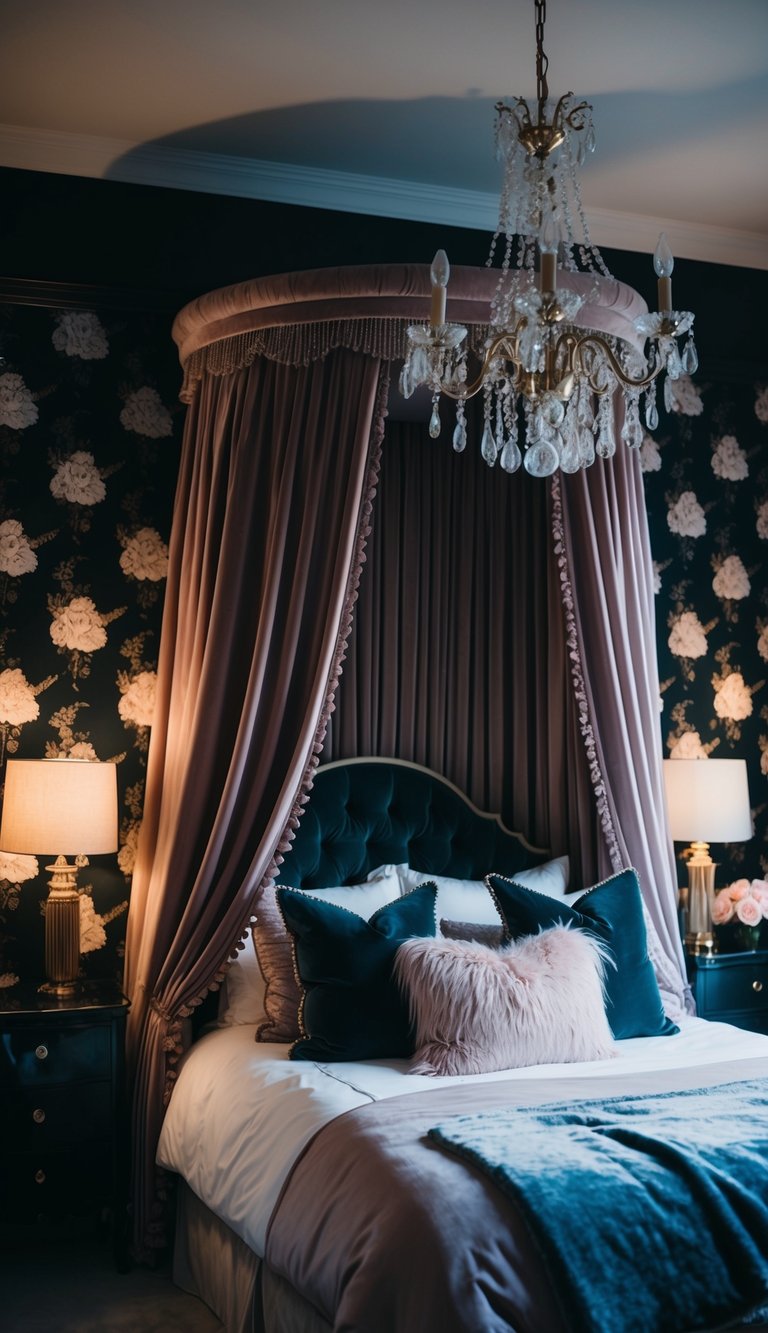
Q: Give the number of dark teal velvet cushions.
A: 2